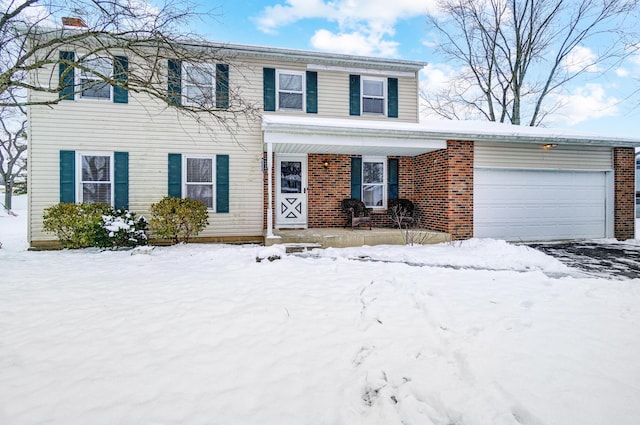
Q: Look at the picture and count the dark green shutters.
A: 14